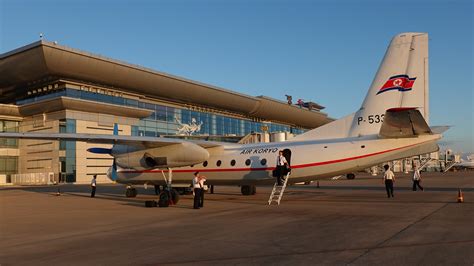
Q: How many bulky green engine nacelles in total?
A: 0